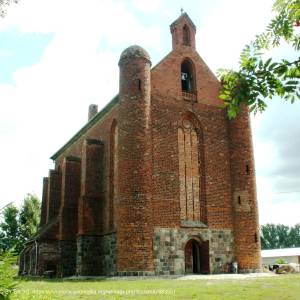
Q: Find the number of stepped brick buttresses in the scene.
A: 4